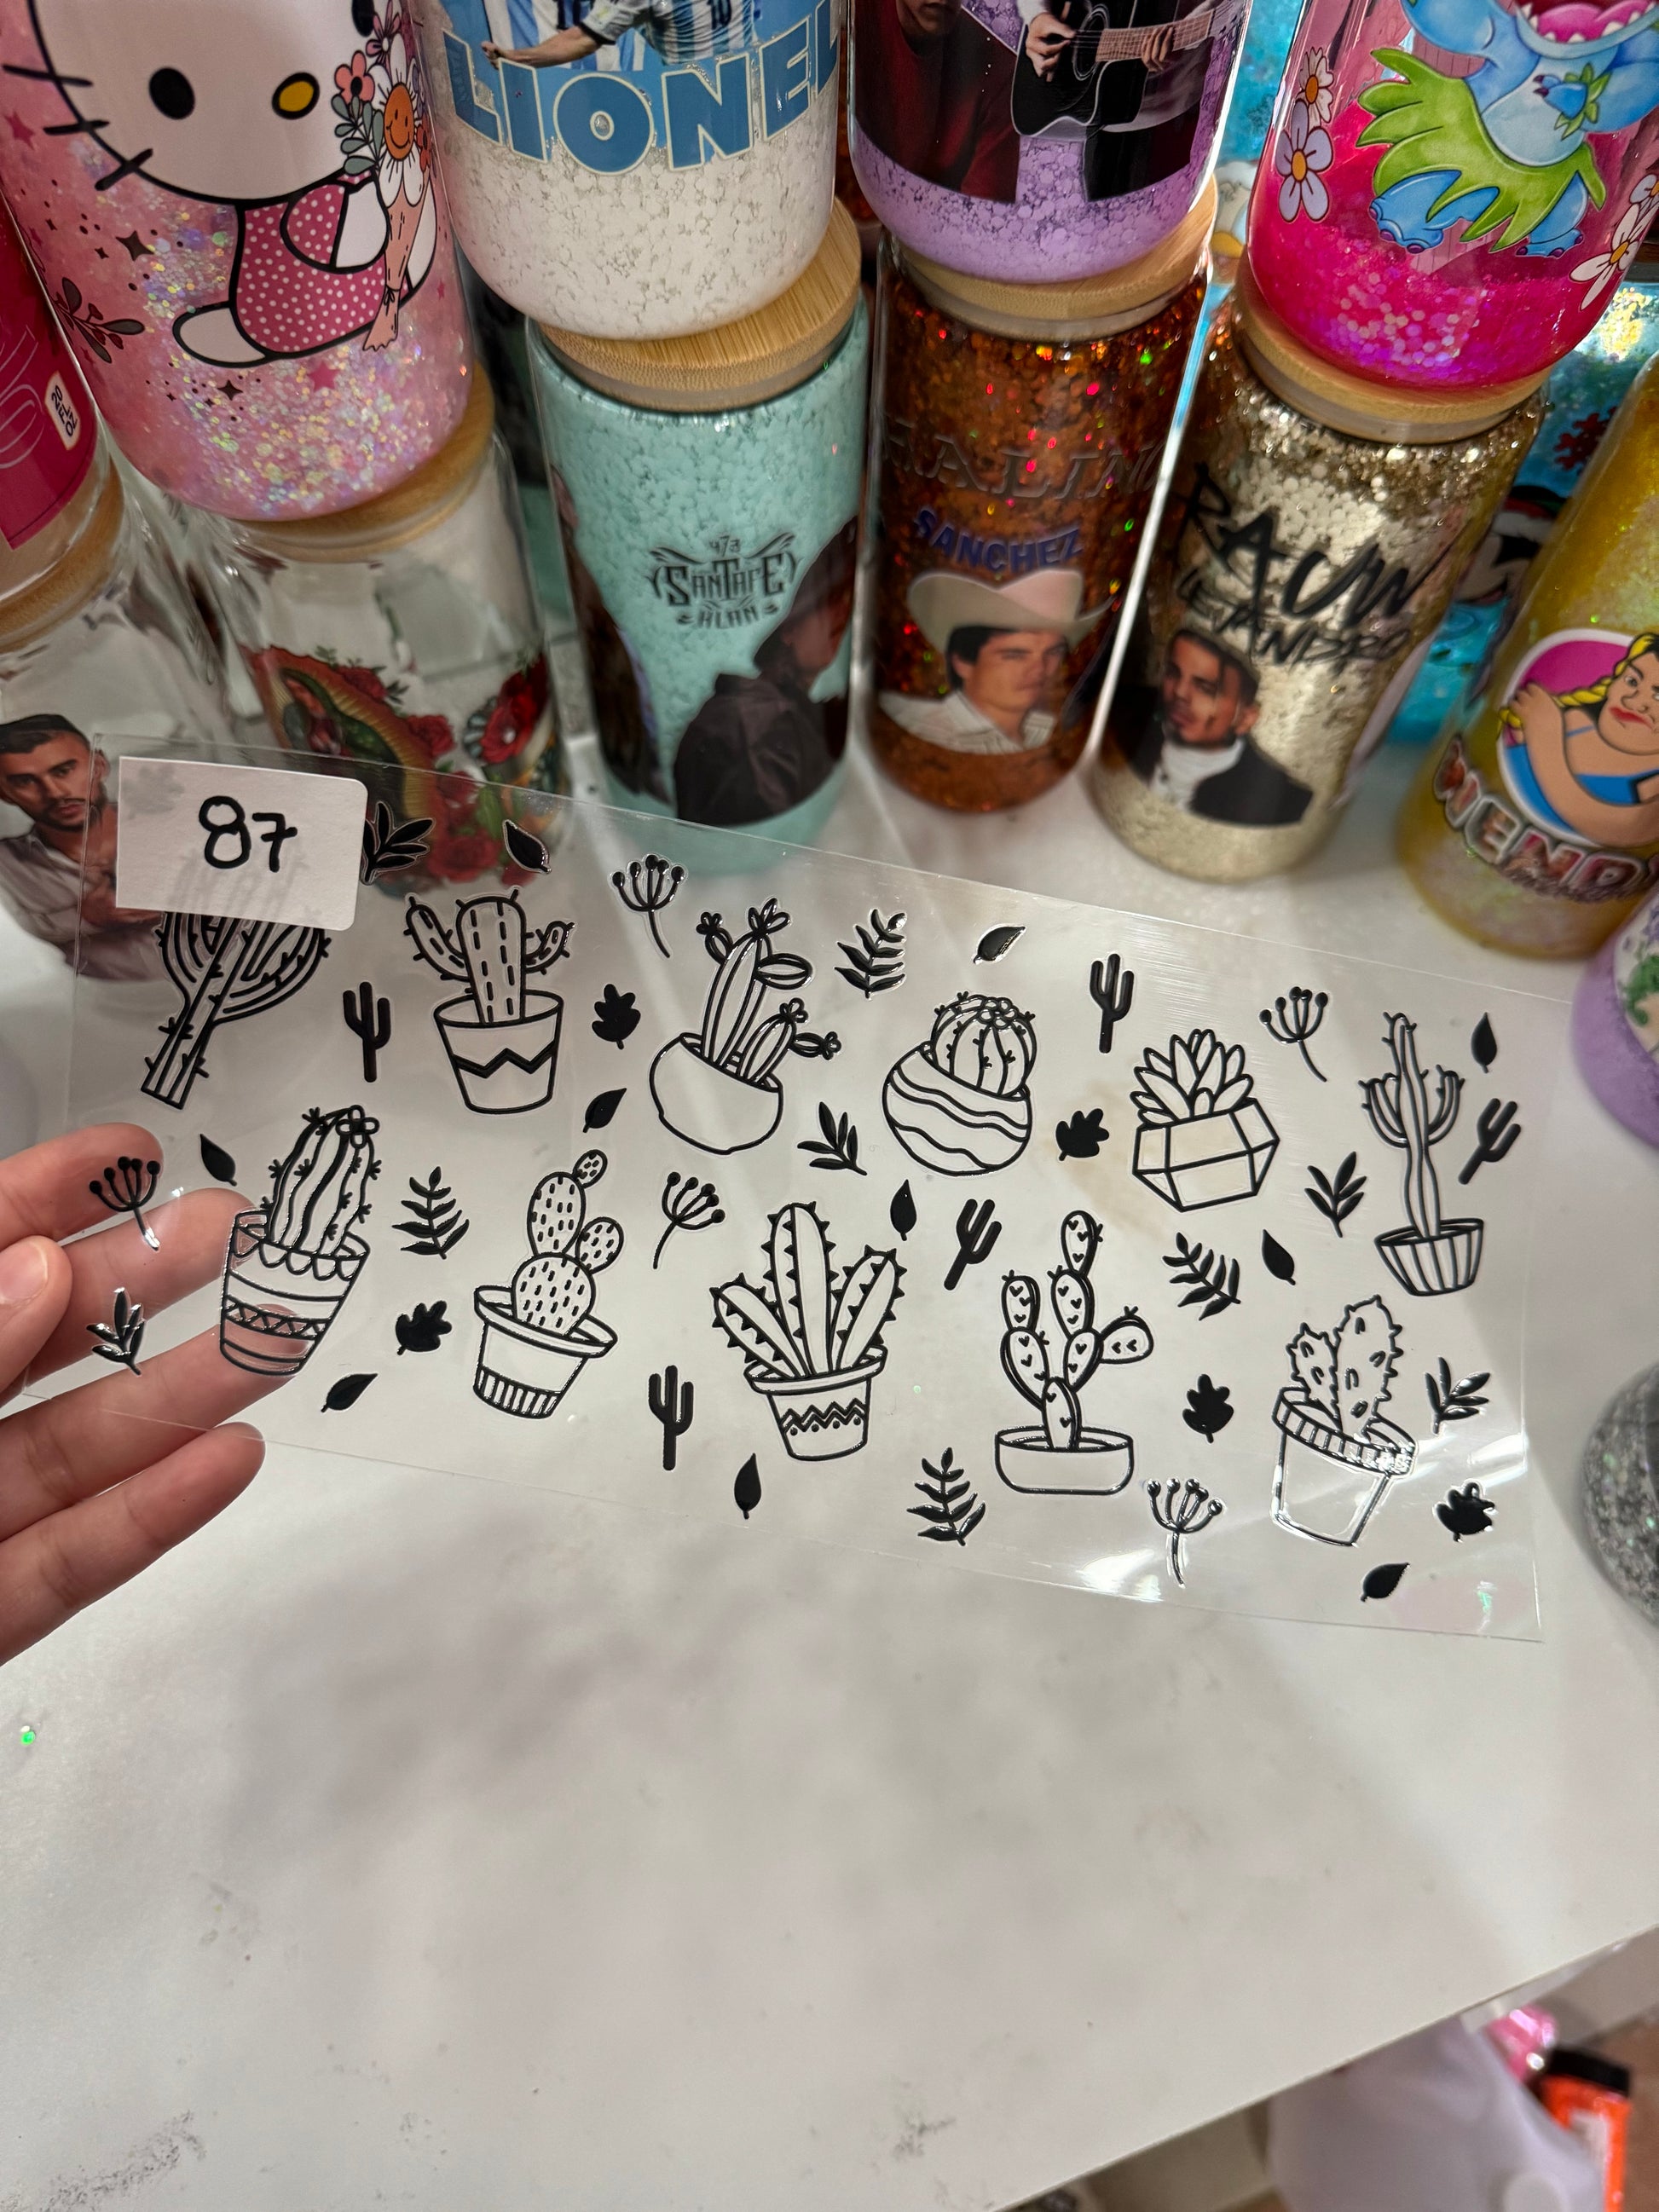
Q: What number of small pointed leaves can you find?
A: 10